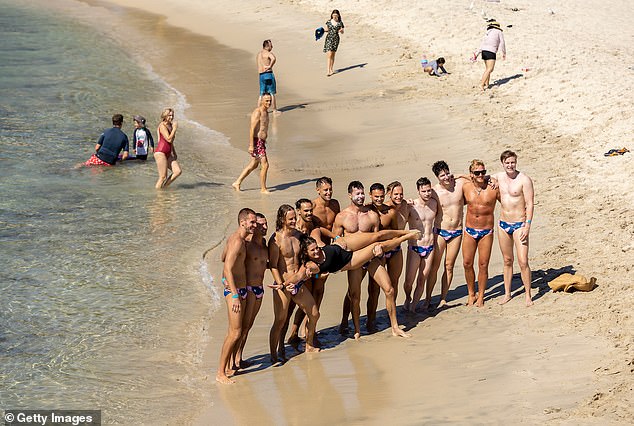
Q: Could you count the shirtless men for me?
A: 14